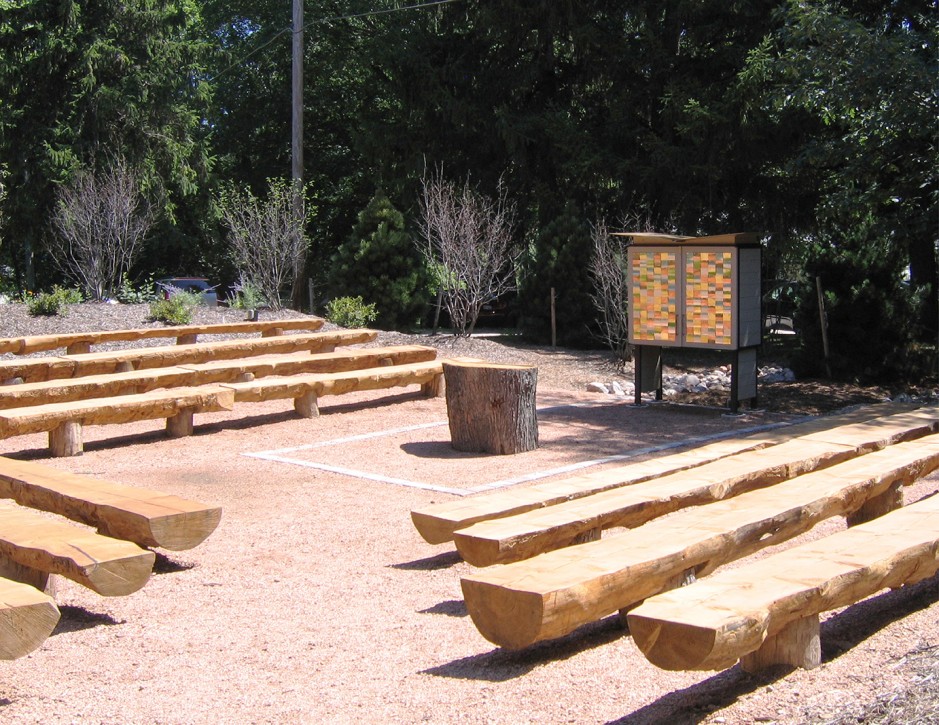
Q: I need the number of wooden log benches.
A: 11